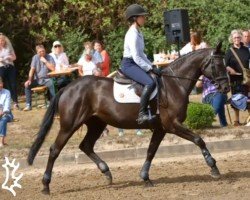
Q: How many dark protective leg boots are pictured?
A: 4